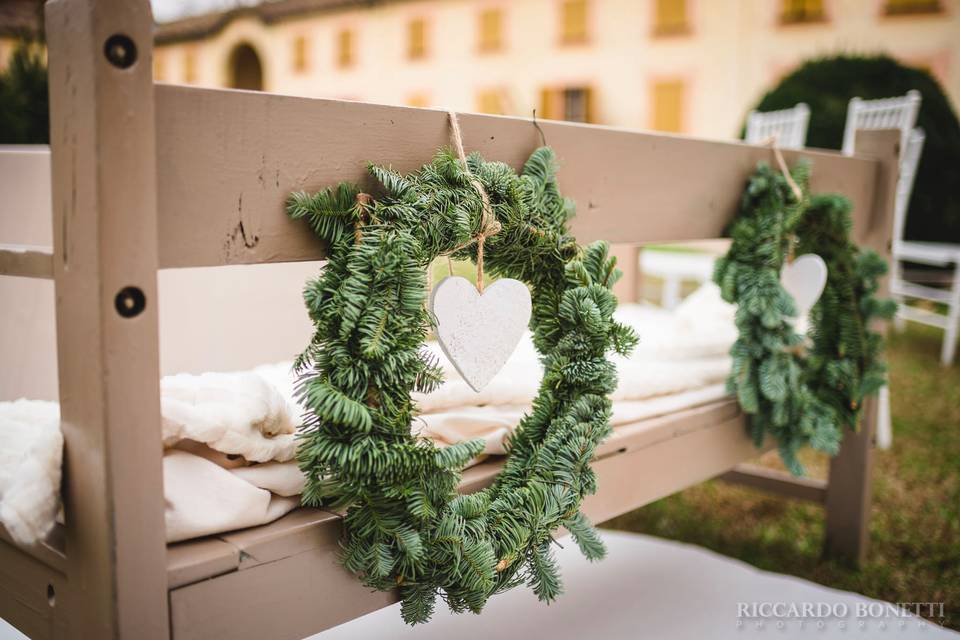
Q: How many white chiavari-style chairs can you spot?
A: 3